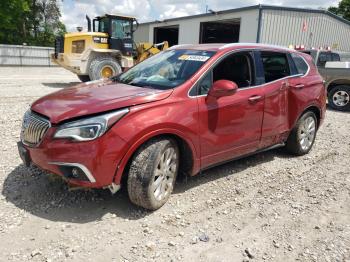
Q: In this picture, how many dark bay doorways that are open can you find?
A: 2